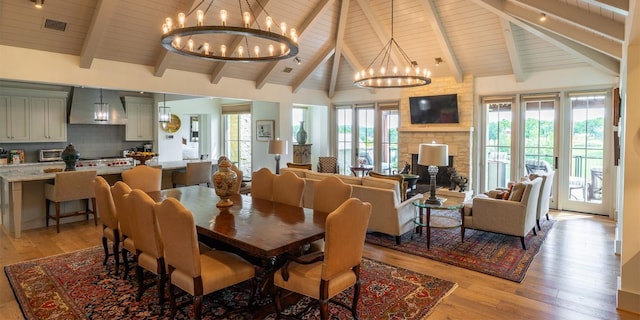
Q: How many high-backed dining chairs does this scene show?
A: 10